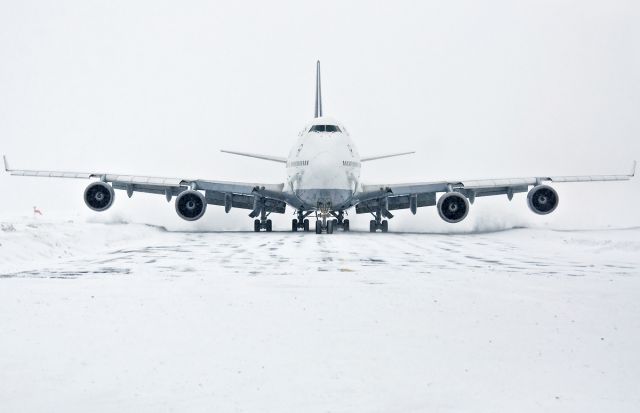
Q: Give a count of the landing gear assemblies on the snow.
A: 5